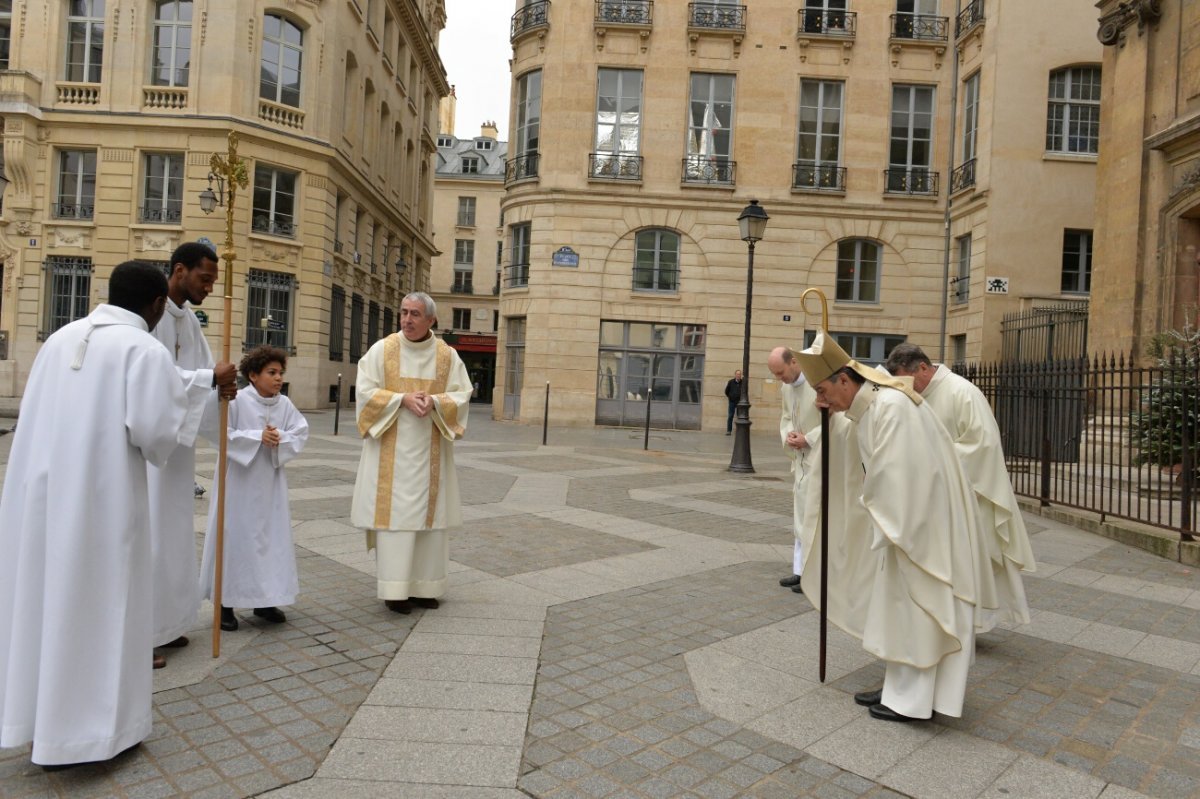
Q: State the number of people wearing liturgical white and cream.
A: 7